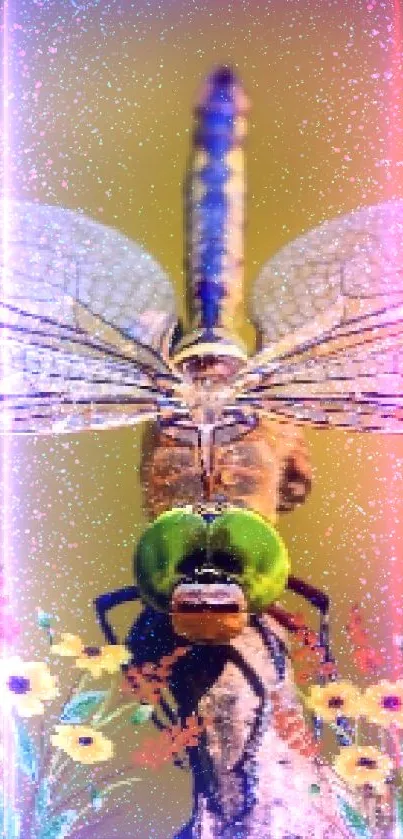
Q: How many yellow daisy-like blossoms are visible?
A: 6